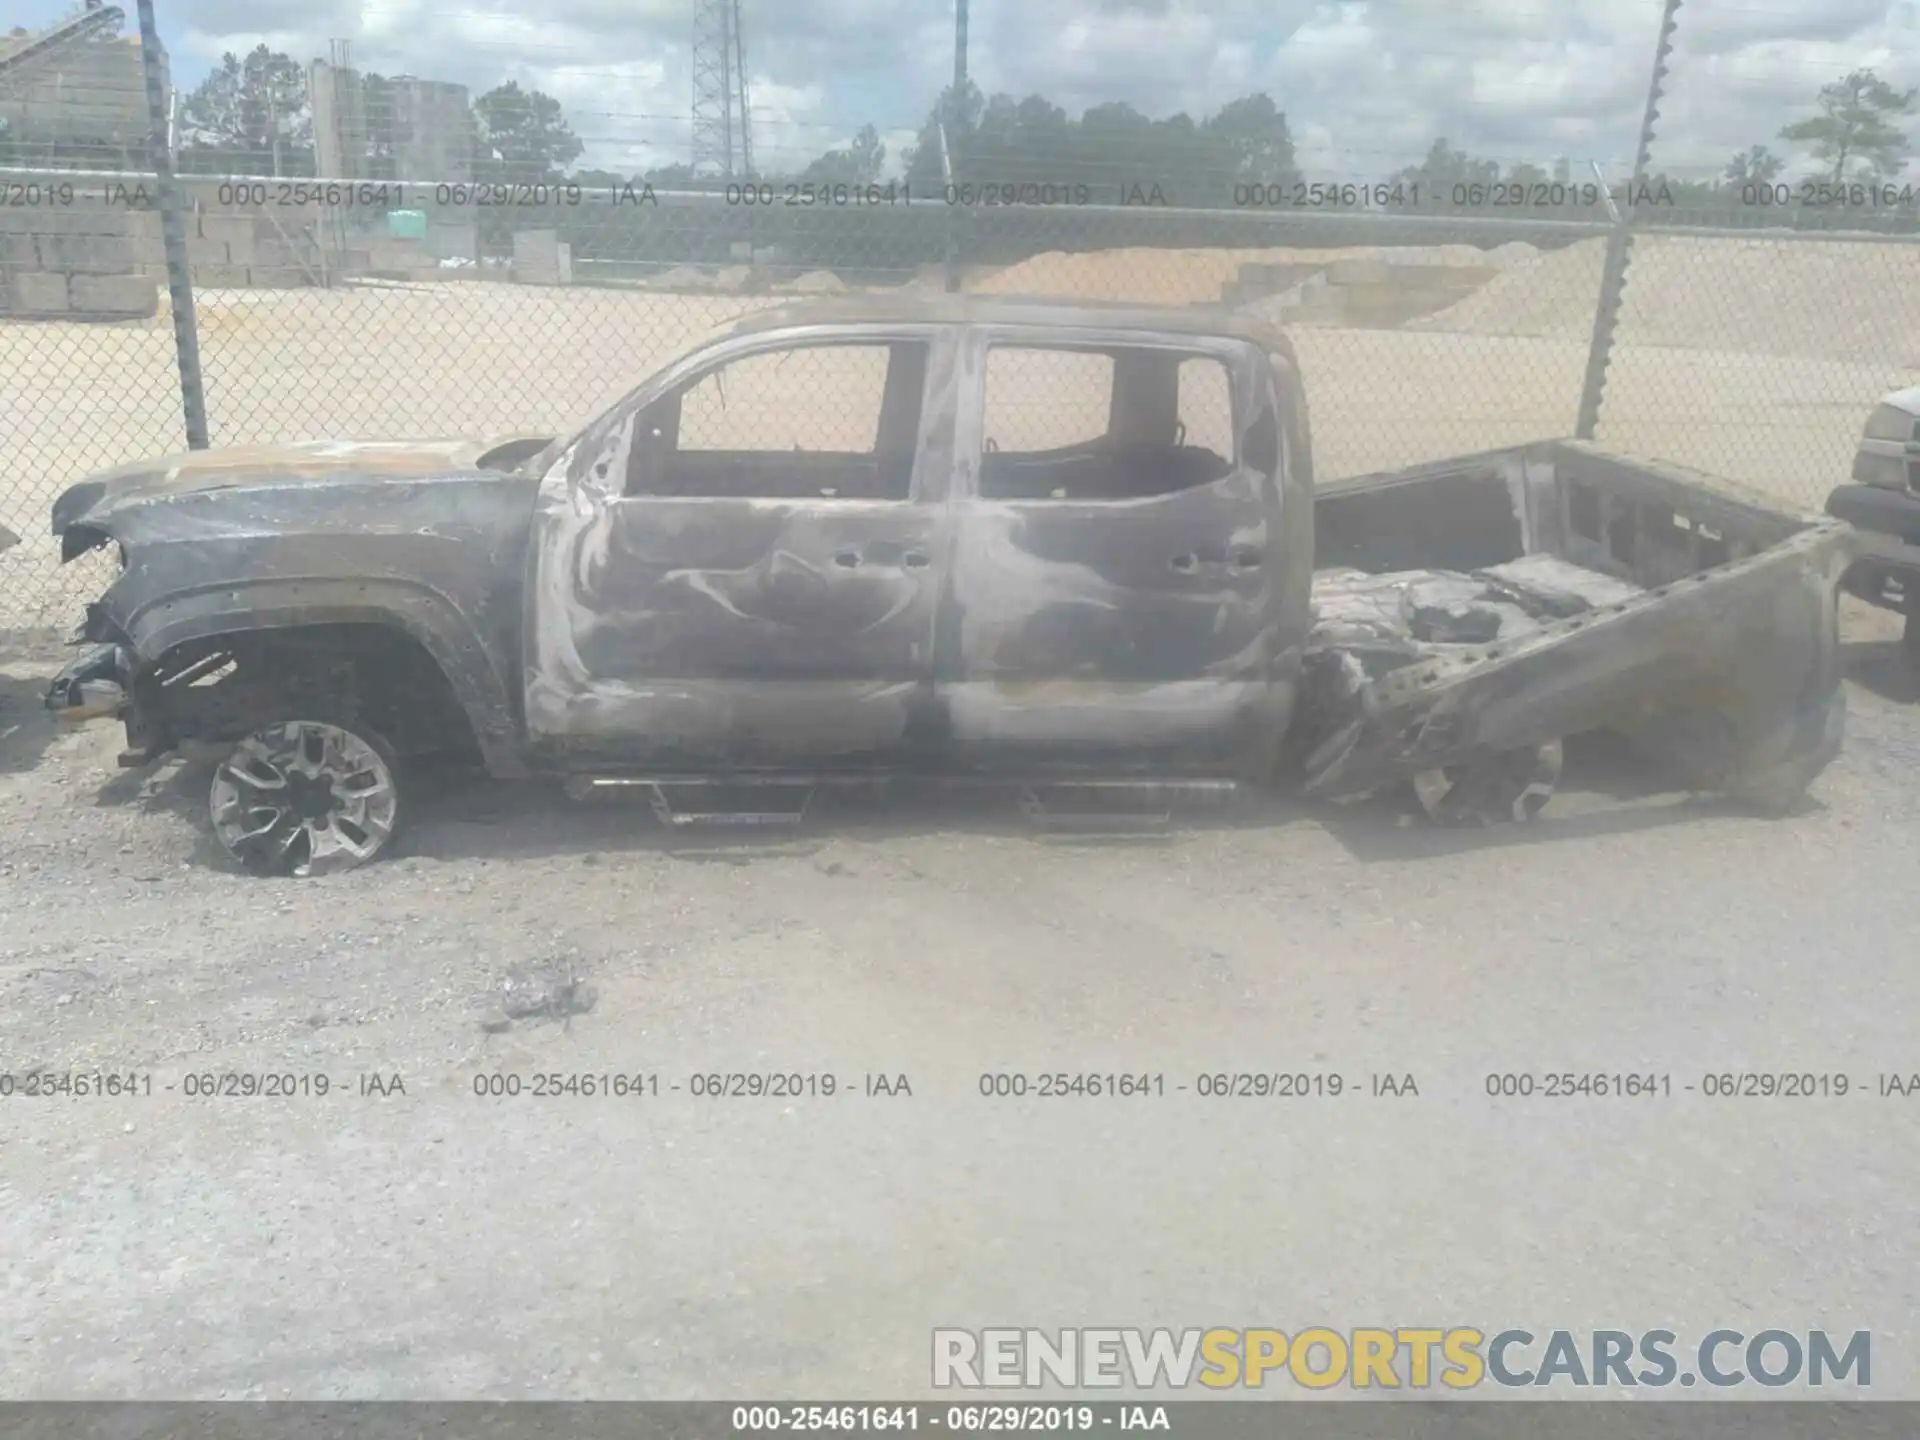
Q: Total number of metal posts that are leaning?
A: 2